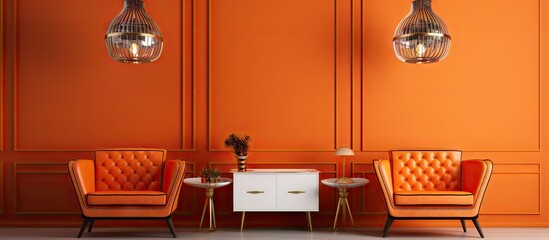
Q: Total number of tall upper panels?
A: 3